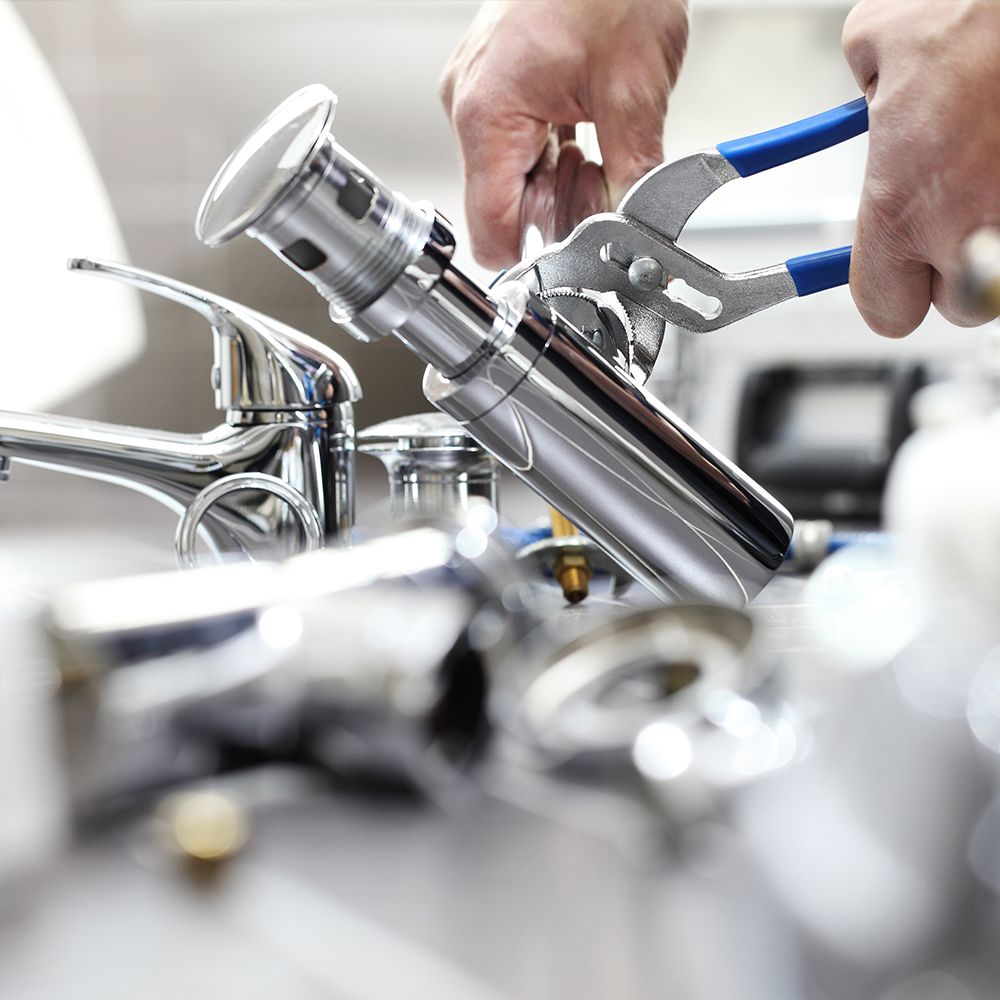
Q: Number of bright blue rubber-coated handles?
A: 2